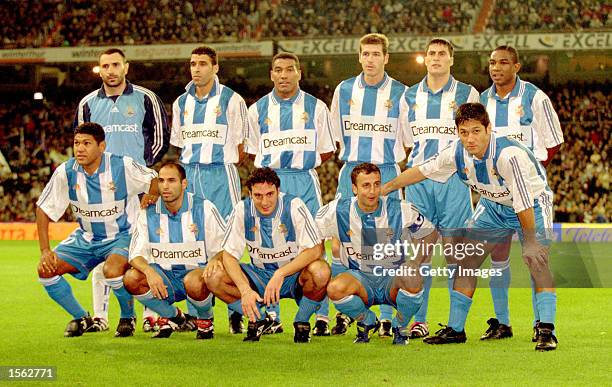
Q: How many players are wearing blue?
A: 11